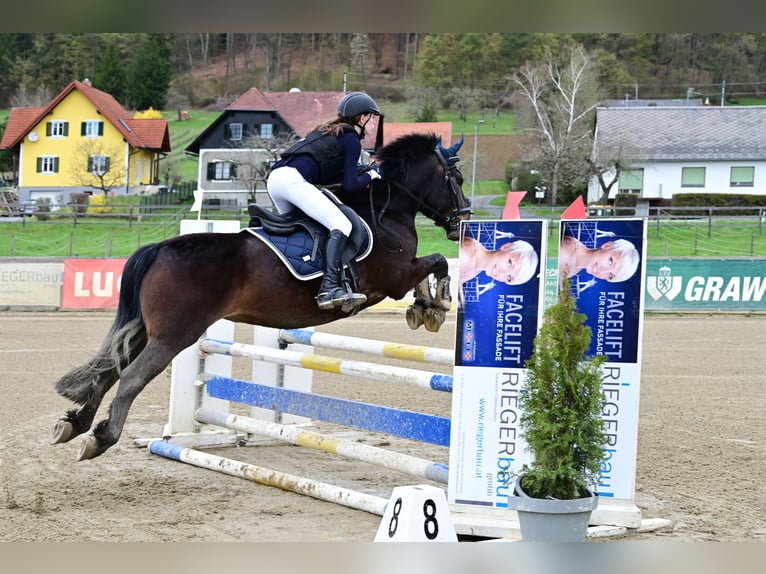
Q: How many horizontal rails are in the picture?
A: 5